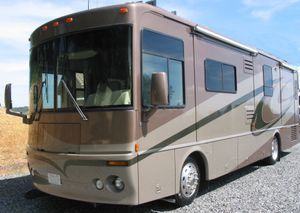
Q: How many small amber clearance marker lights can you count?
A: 4